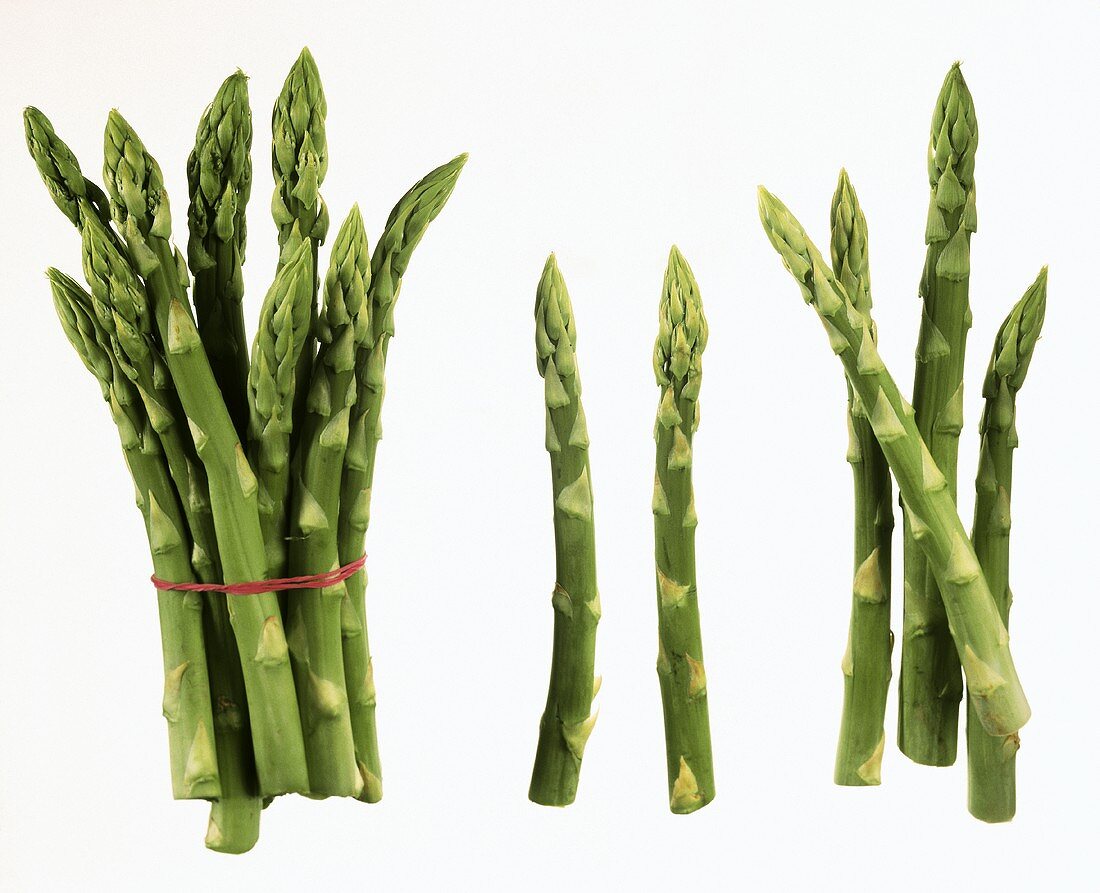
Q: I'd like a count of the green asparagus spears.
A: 15